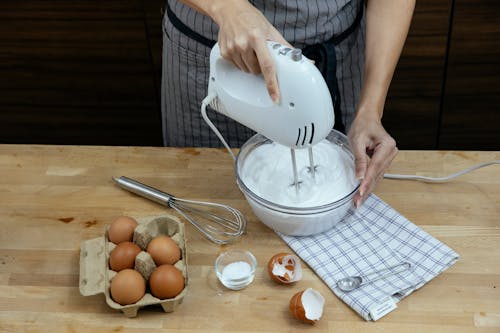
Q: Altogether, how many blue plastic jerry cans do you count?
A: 0